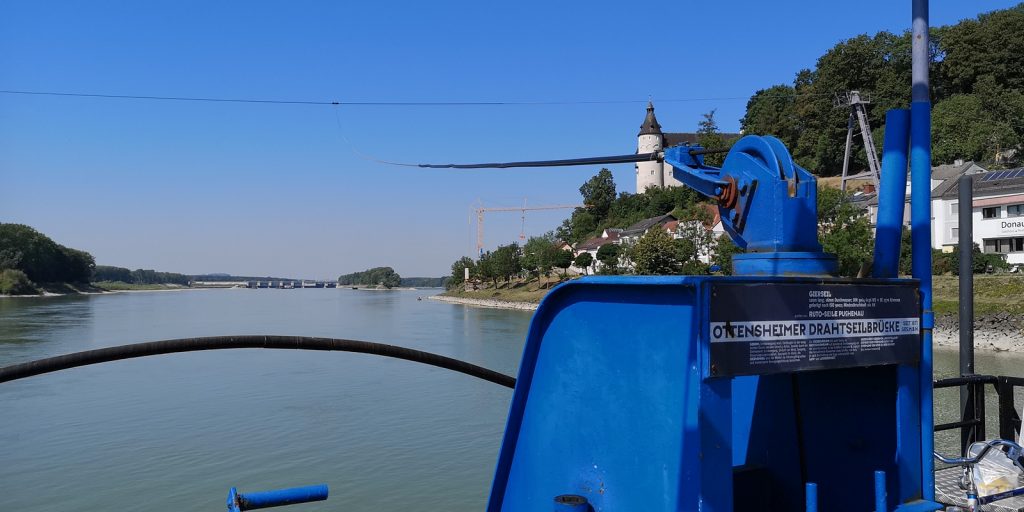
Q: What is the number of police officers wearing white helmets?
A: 0